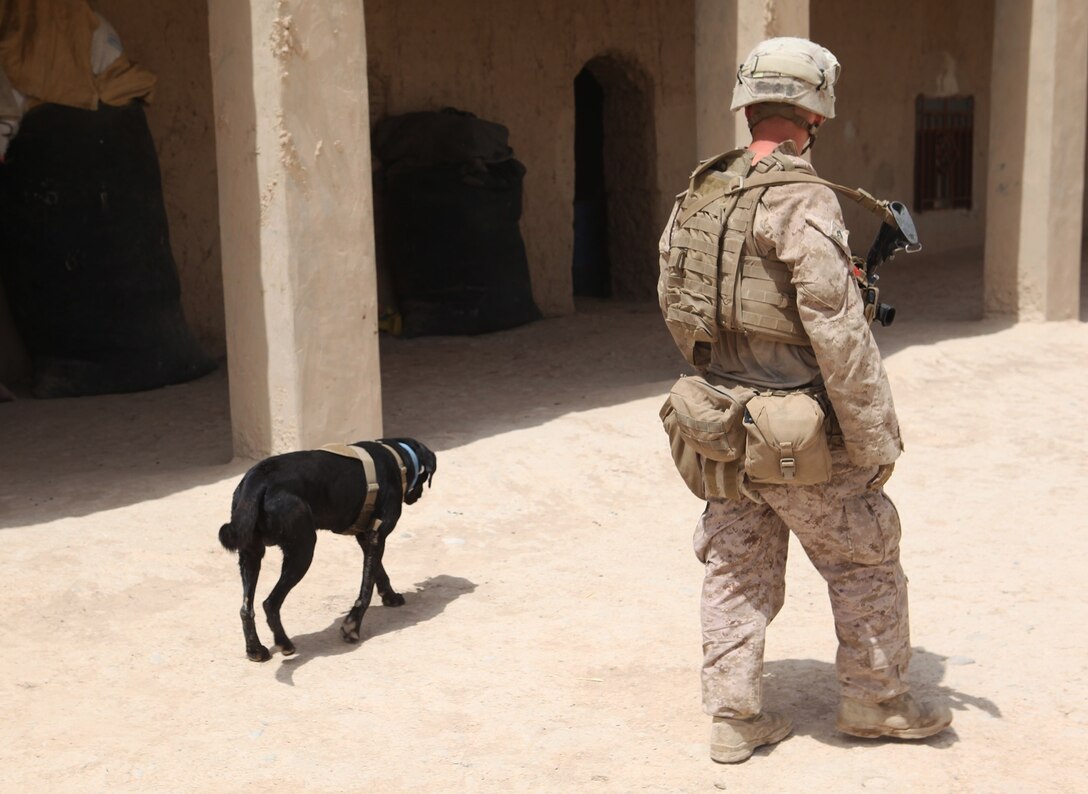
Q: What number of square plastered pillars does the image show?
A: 3